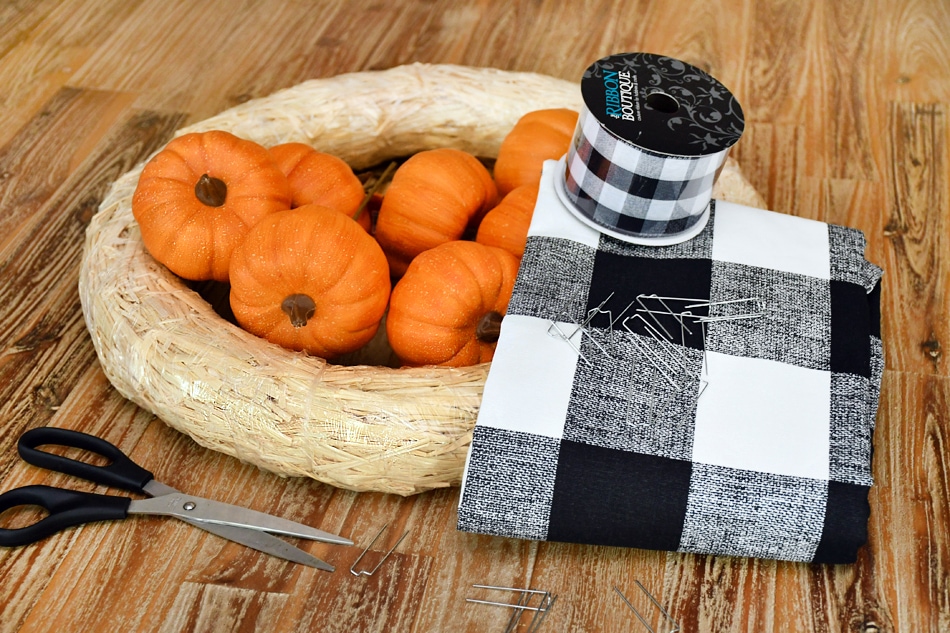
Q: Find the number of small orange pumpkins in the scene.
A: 7